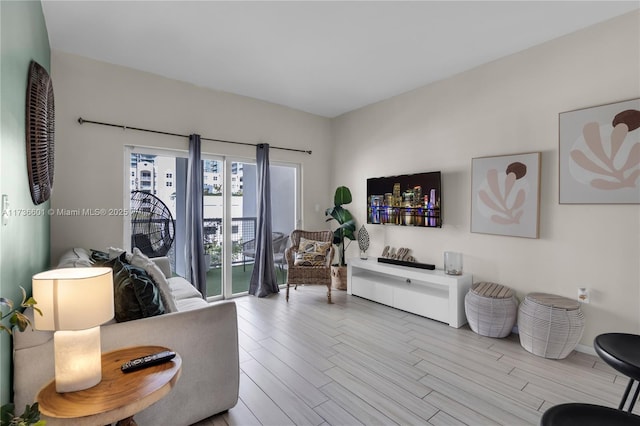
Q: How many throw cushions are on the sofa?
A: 4